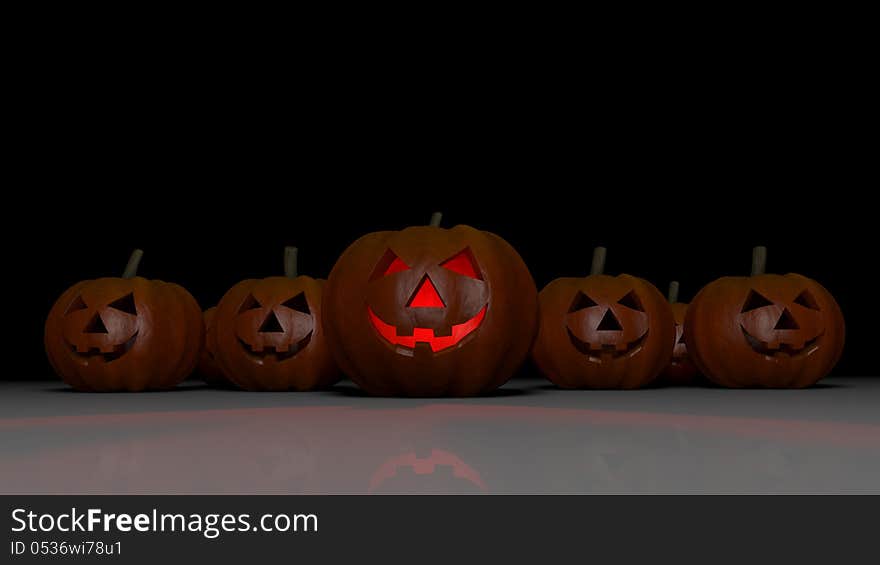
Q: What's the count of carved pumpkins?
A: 7